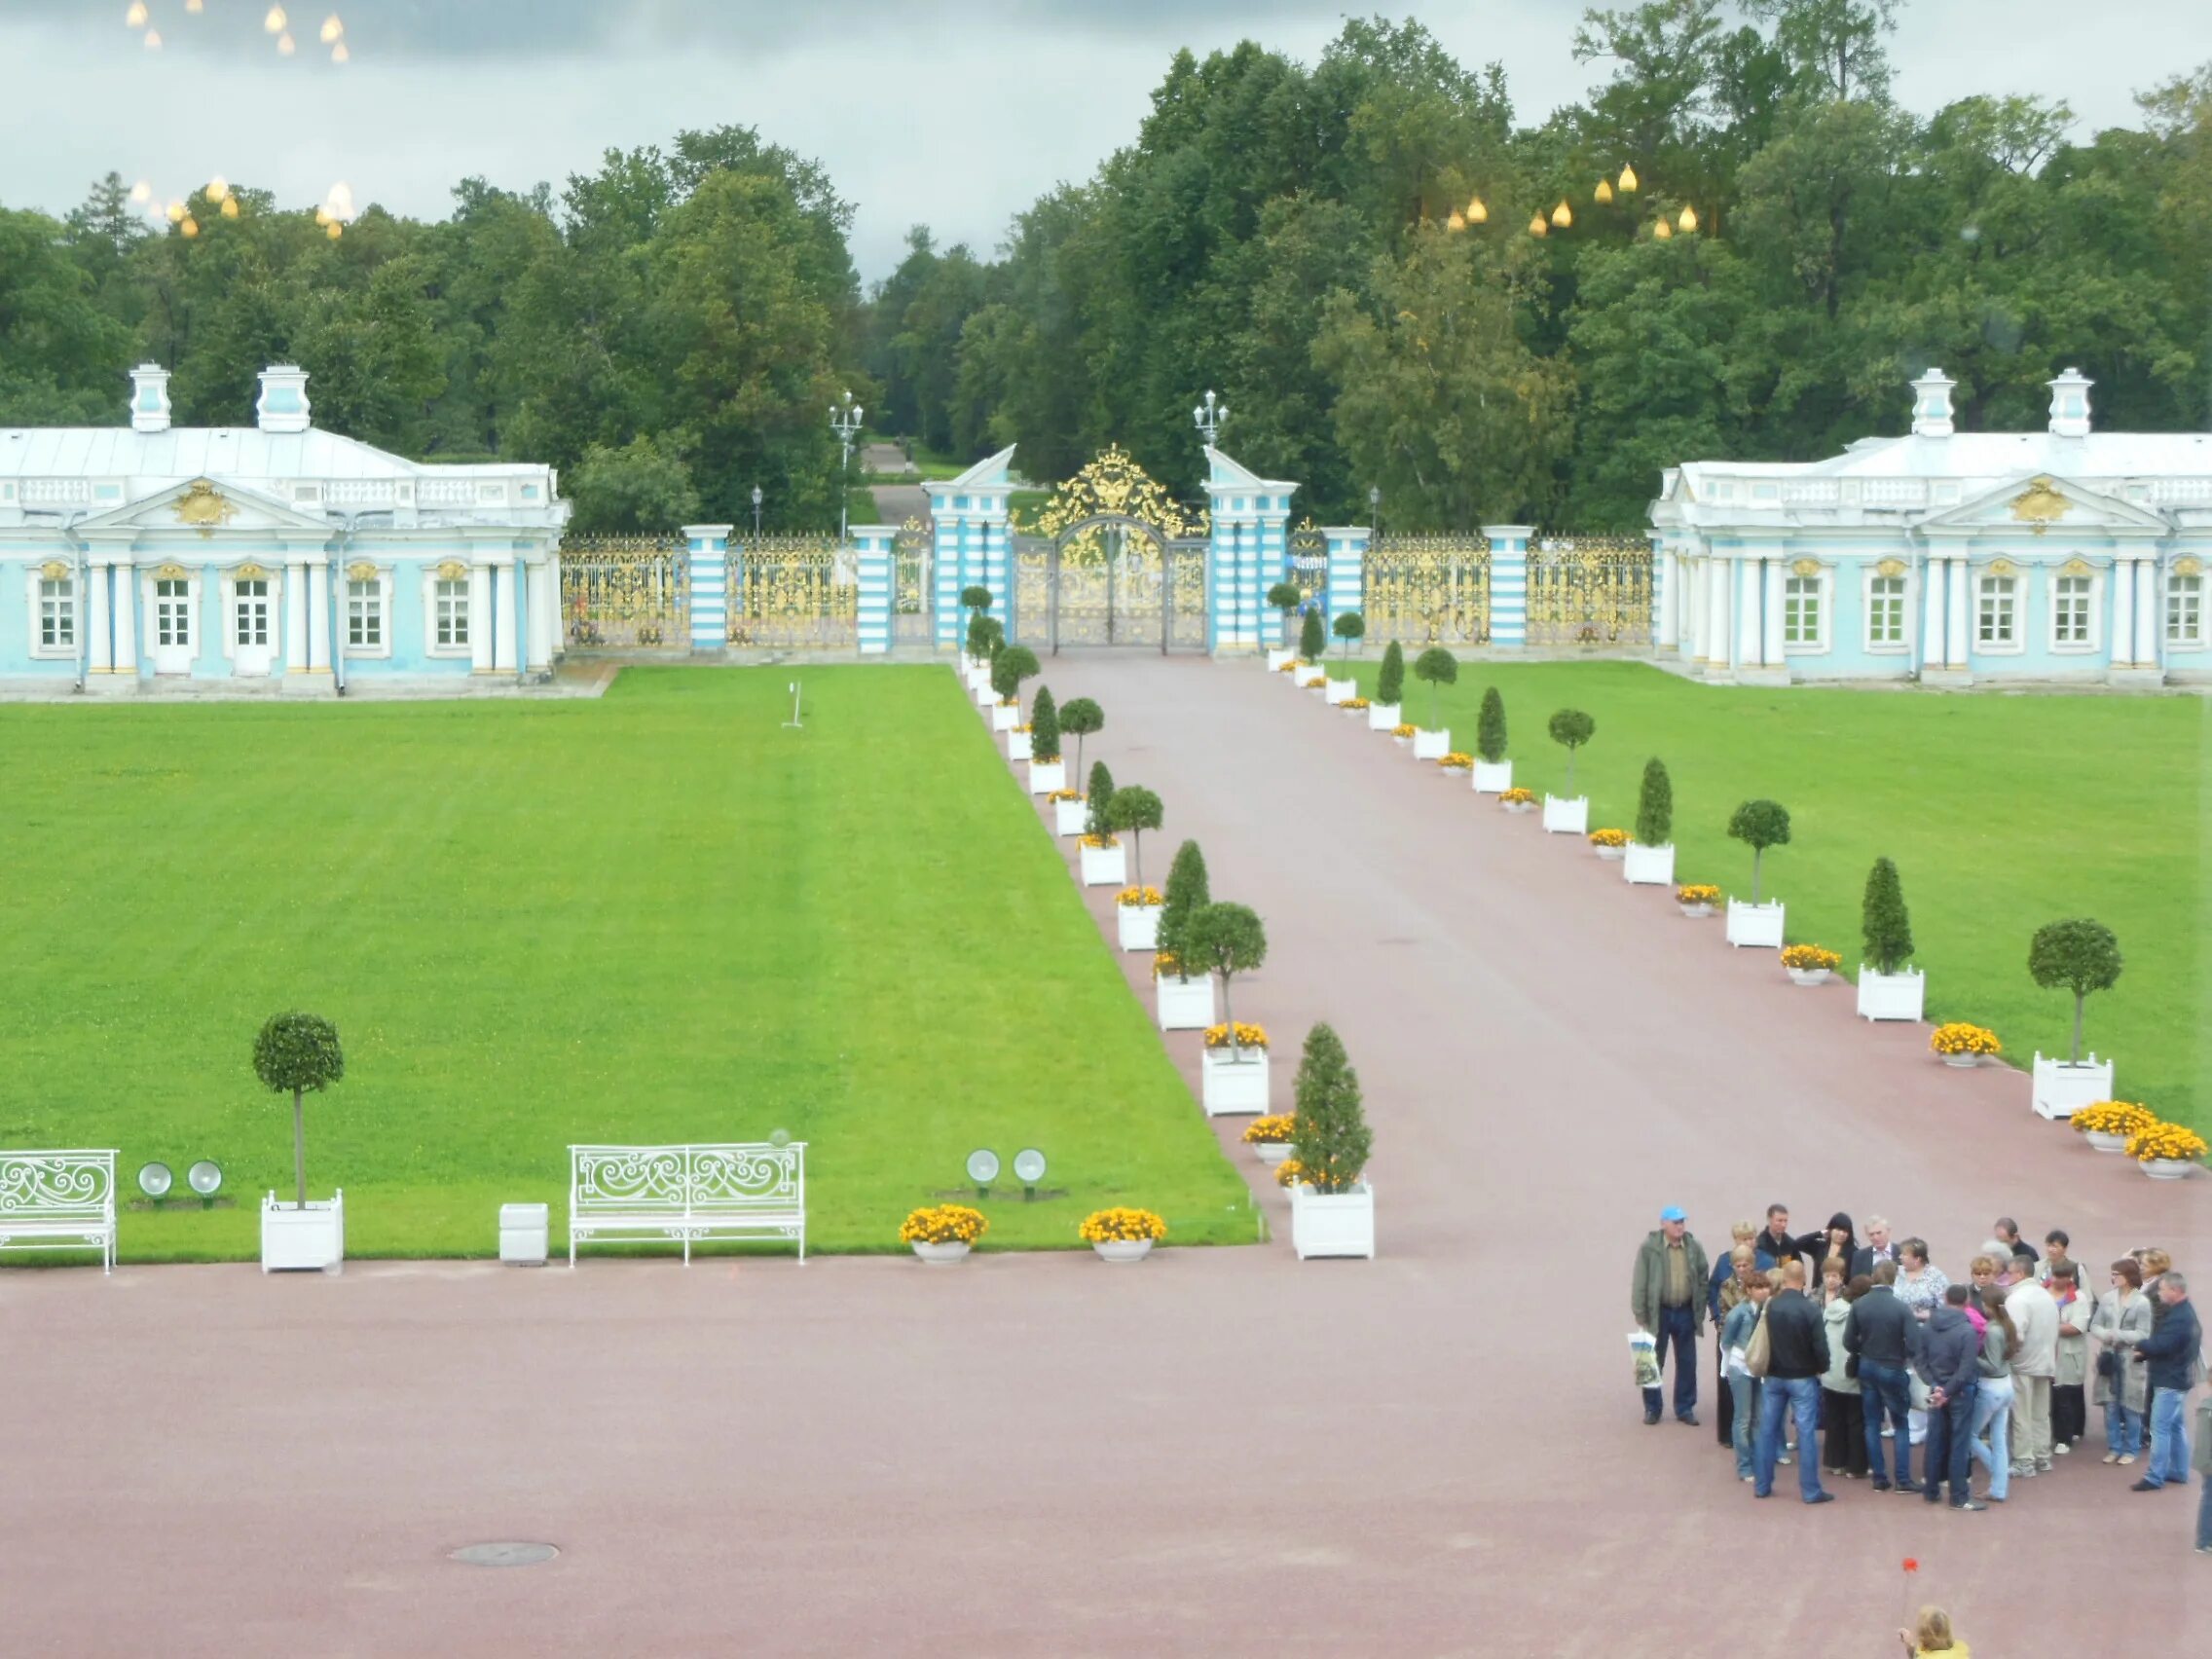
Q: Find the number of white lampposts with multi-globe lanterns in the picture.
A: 2